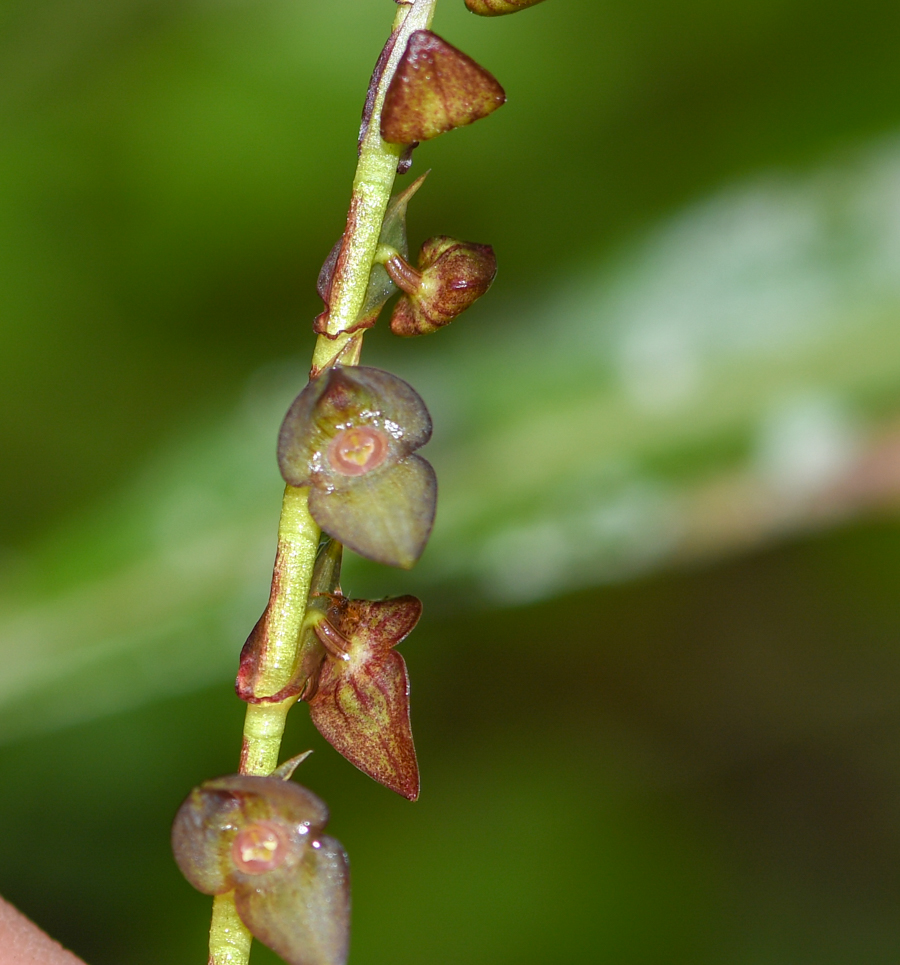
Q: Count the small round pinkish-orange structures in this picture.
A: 2